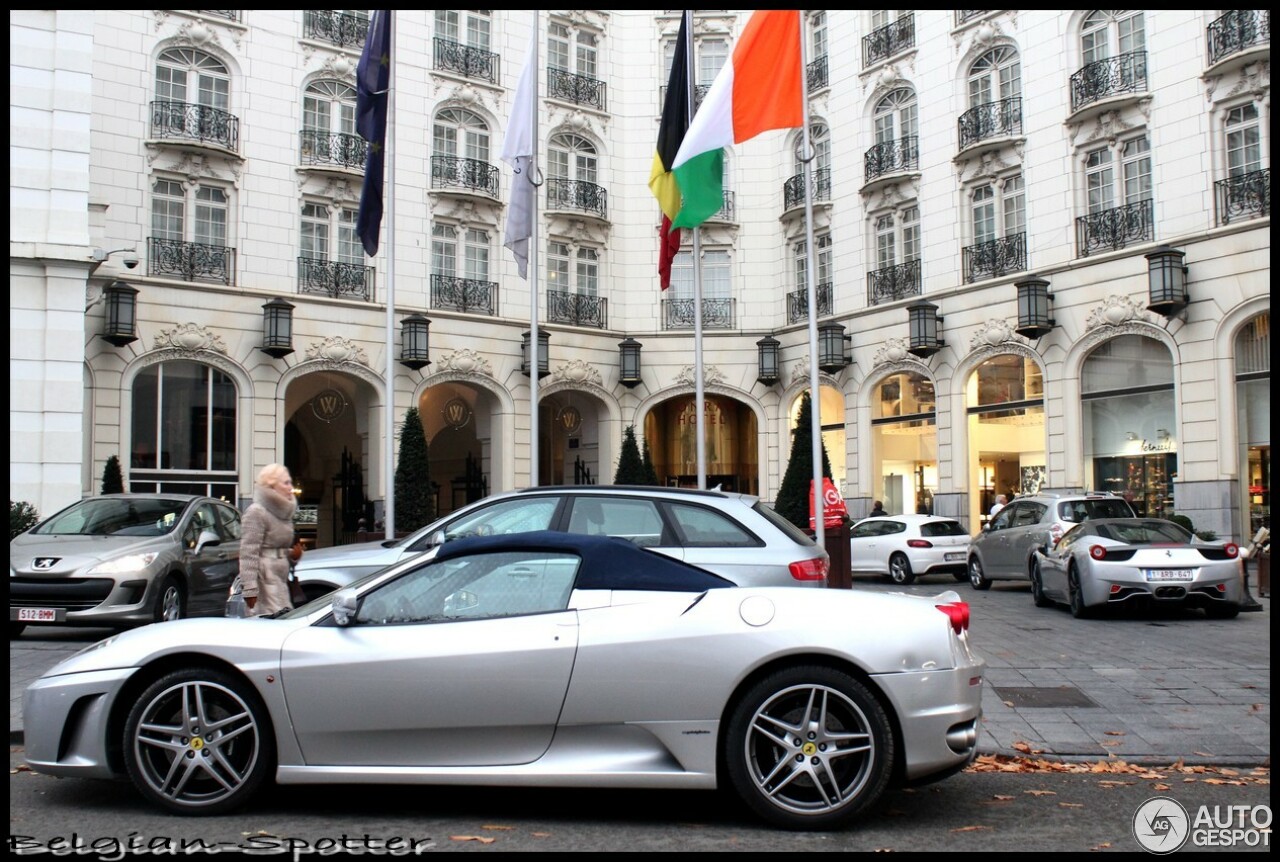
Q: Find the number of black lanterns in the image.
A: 10